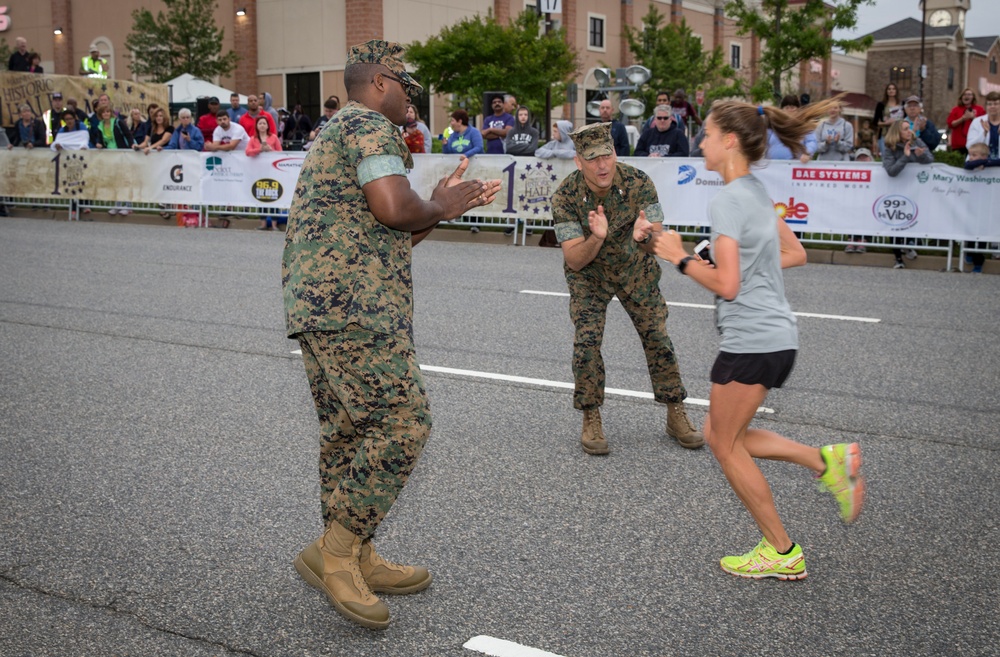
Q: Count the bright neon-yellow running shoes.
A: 2